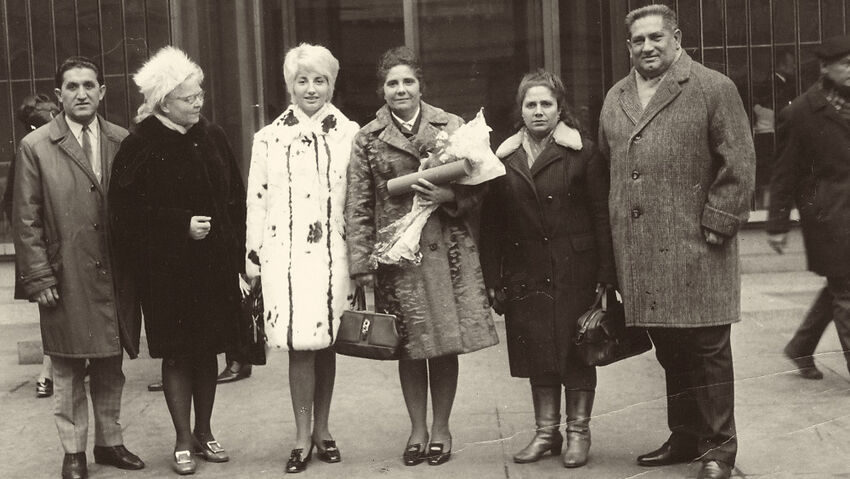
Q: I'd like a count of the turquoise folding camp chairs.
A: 0